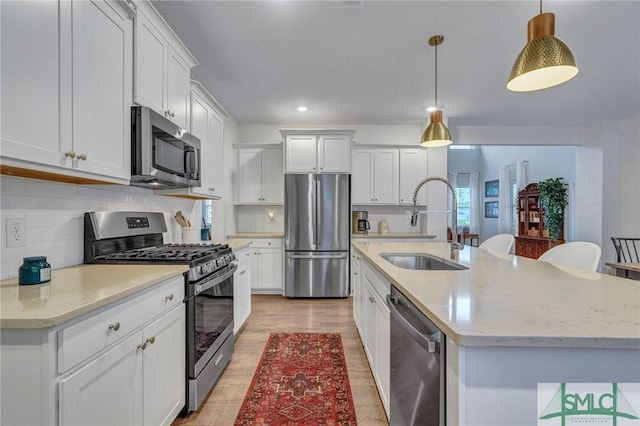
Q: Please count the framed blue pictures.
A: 2